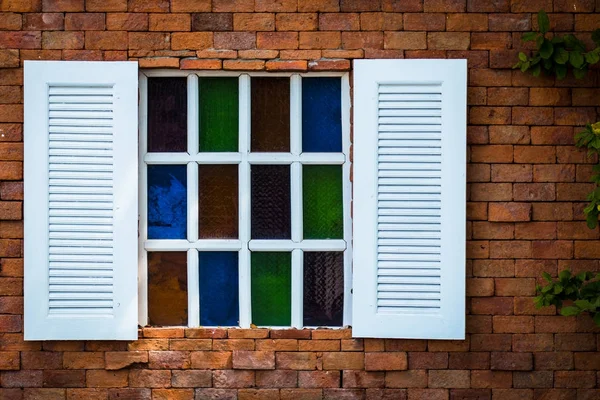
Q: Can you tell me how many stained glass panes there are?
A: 12